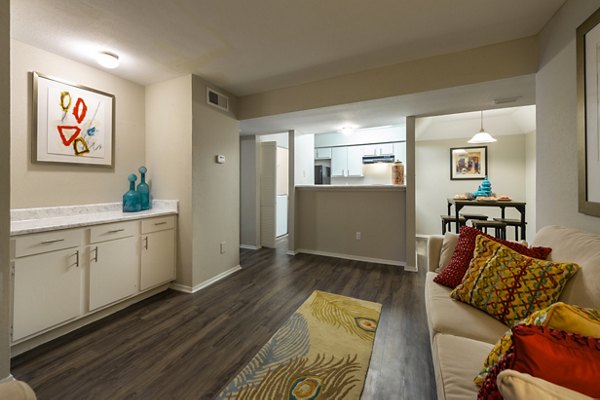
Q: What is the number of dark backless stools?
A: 4